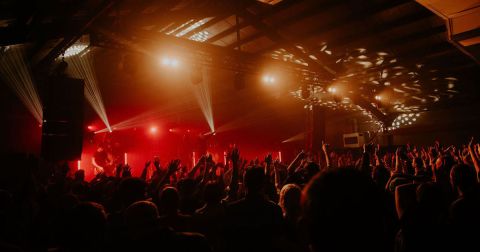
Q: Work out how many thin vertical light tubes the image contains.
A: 5